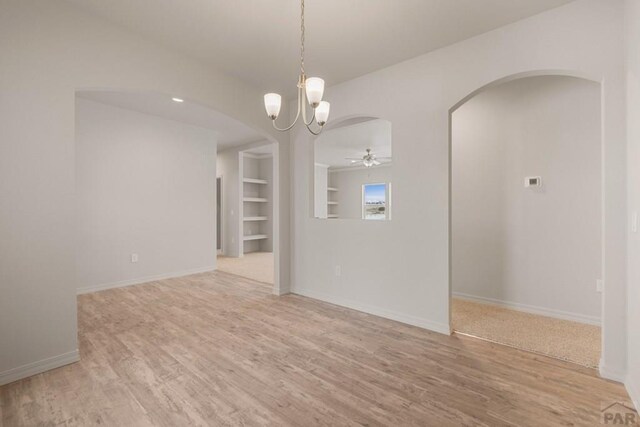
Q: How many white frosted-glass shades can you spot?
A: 3